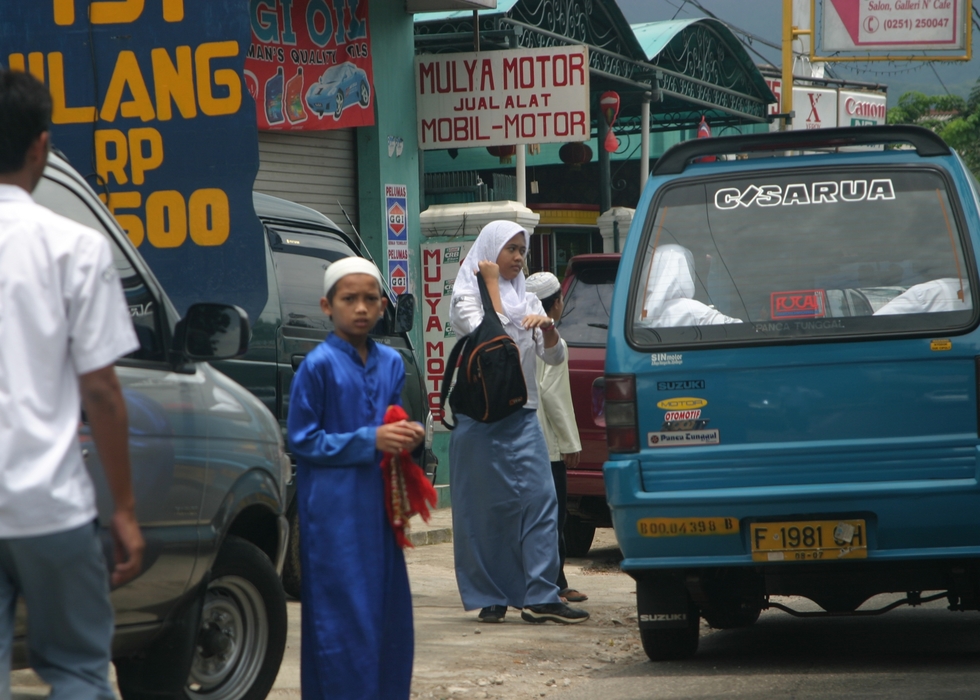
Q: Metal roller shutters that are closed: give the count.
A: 1